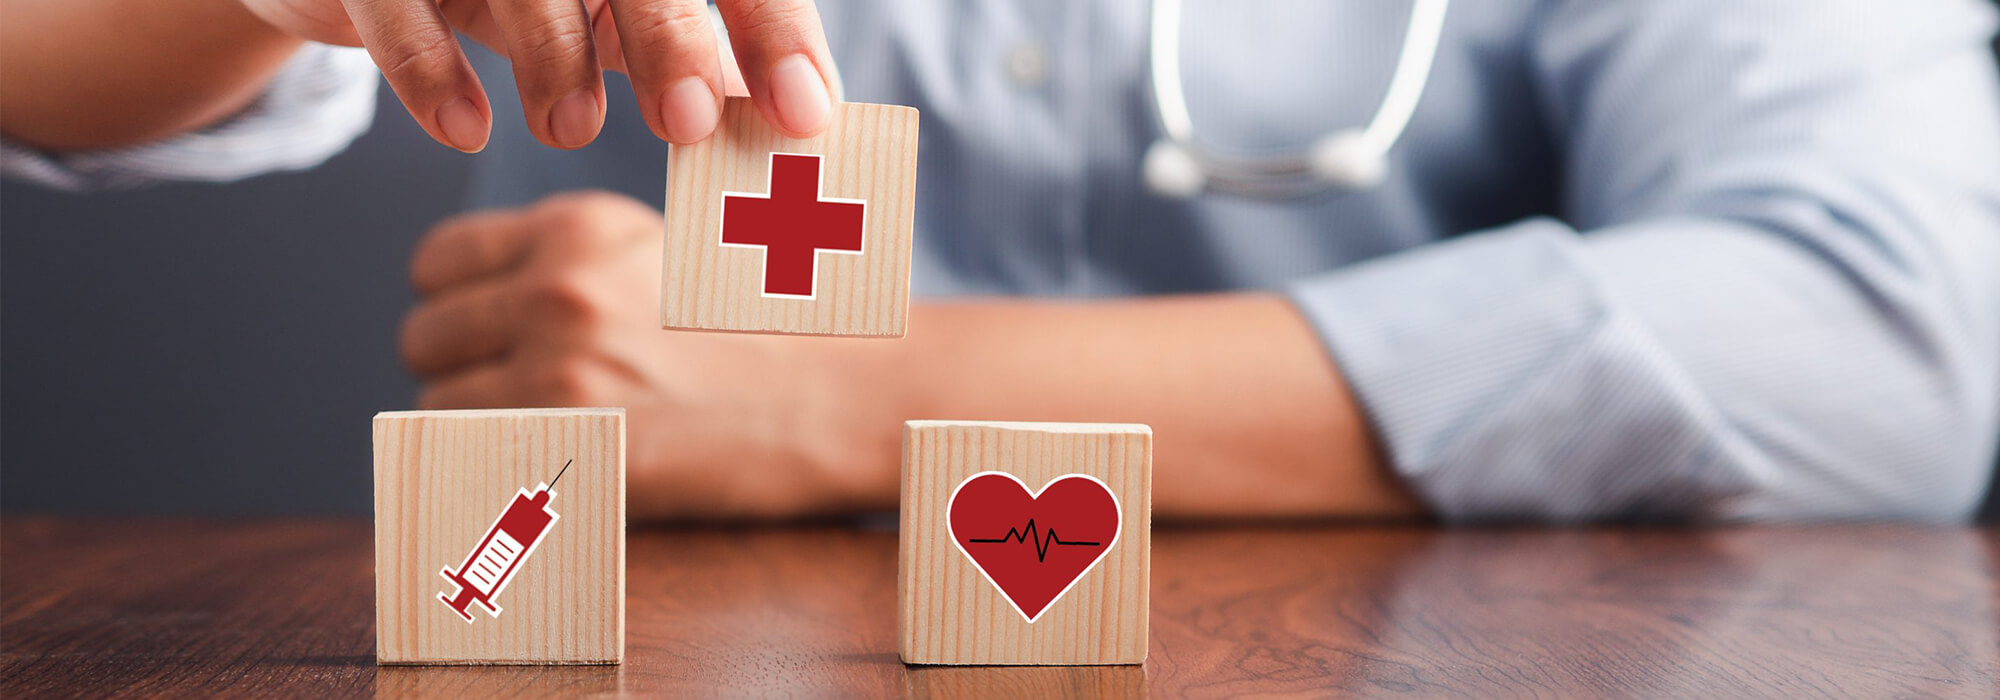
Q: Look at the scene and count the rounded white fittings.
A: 2